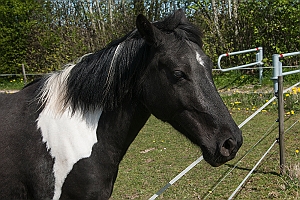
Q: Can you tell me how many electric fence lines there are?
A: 3